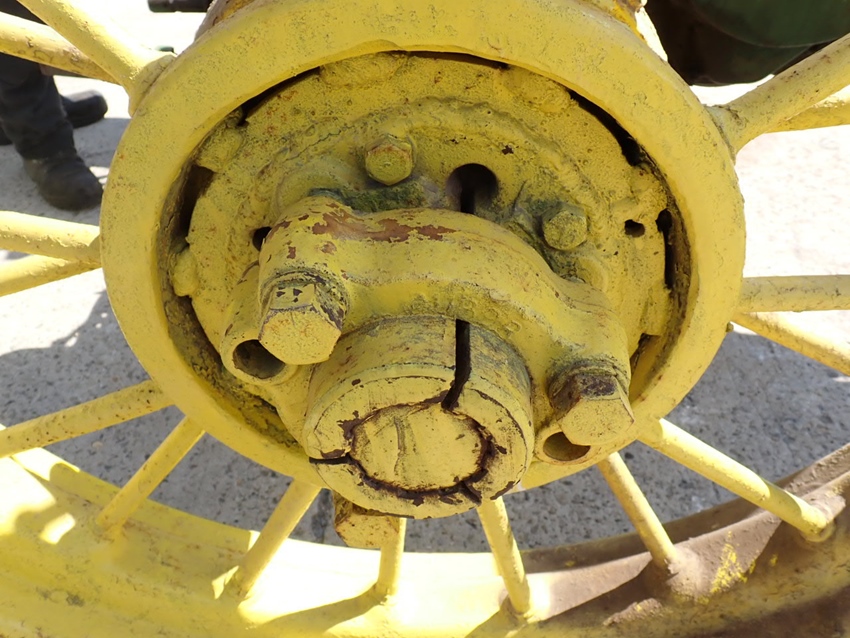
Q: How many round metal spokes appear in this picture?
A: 15